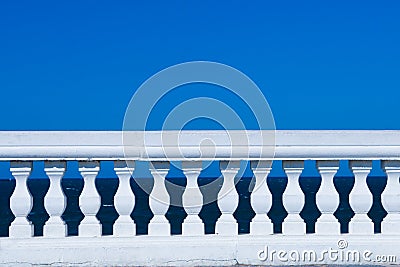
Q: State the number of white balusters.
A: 12